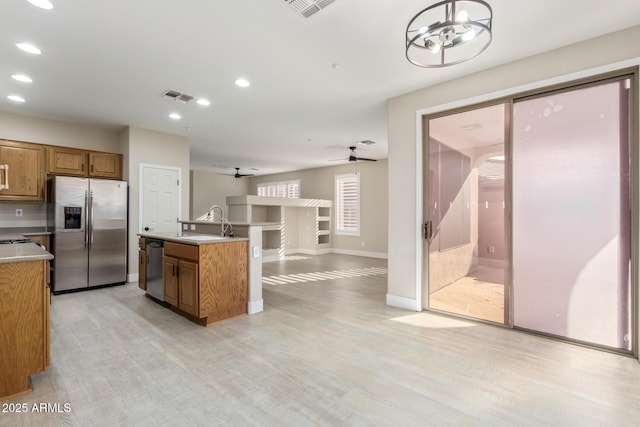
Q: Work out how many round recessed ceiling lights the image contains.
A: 7